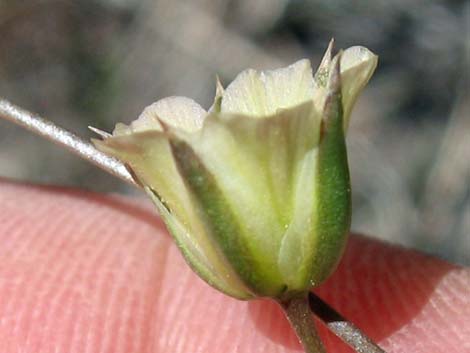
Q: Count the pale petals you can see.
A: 5